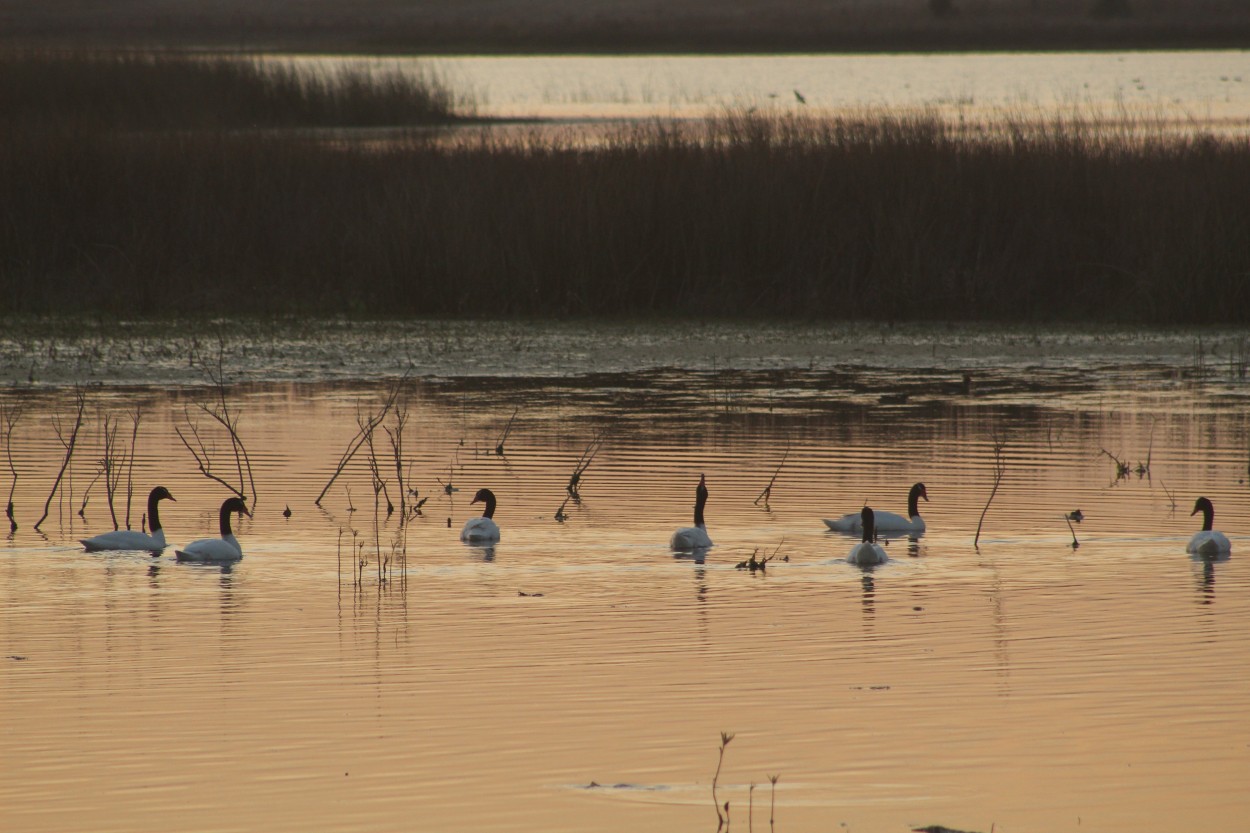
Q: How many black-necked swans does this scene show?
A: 7